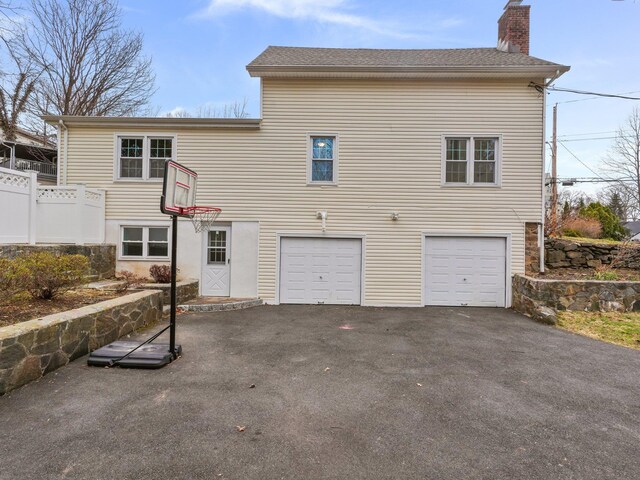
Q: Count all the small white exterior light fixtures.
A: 2